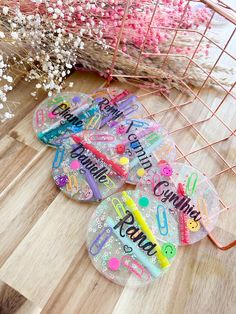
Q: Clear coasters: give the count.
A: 6